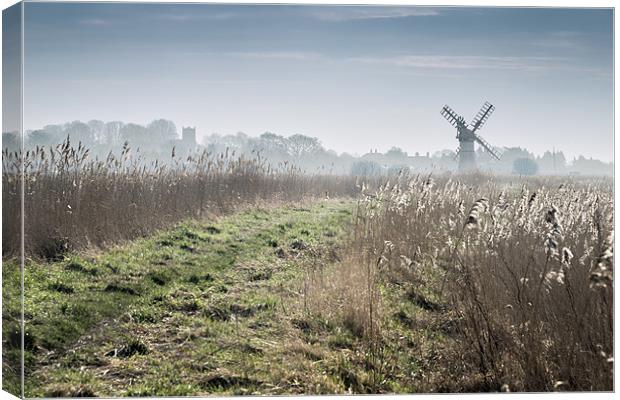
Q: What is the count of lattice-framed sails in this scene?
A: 4